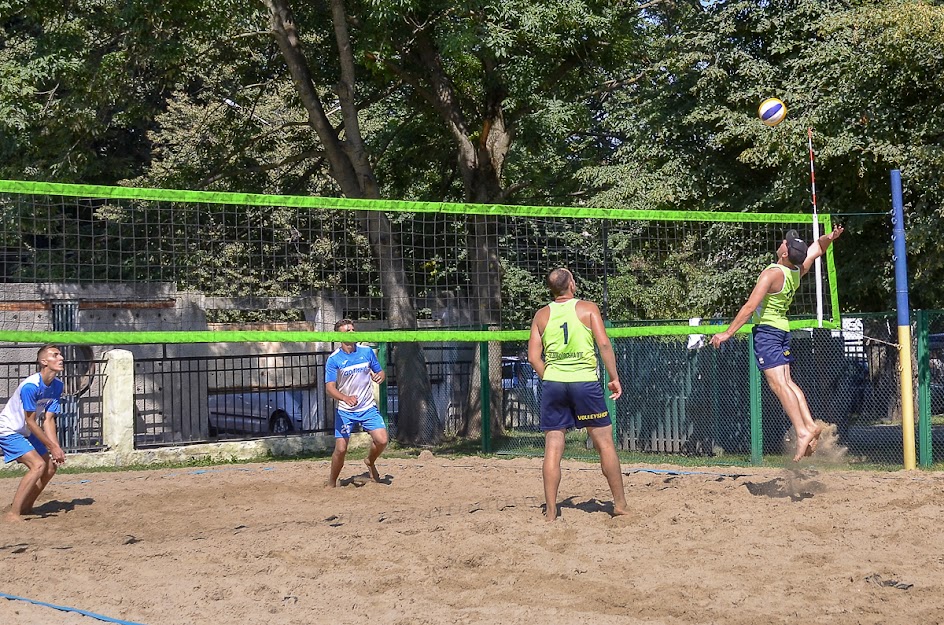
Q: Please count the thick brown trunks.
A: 2